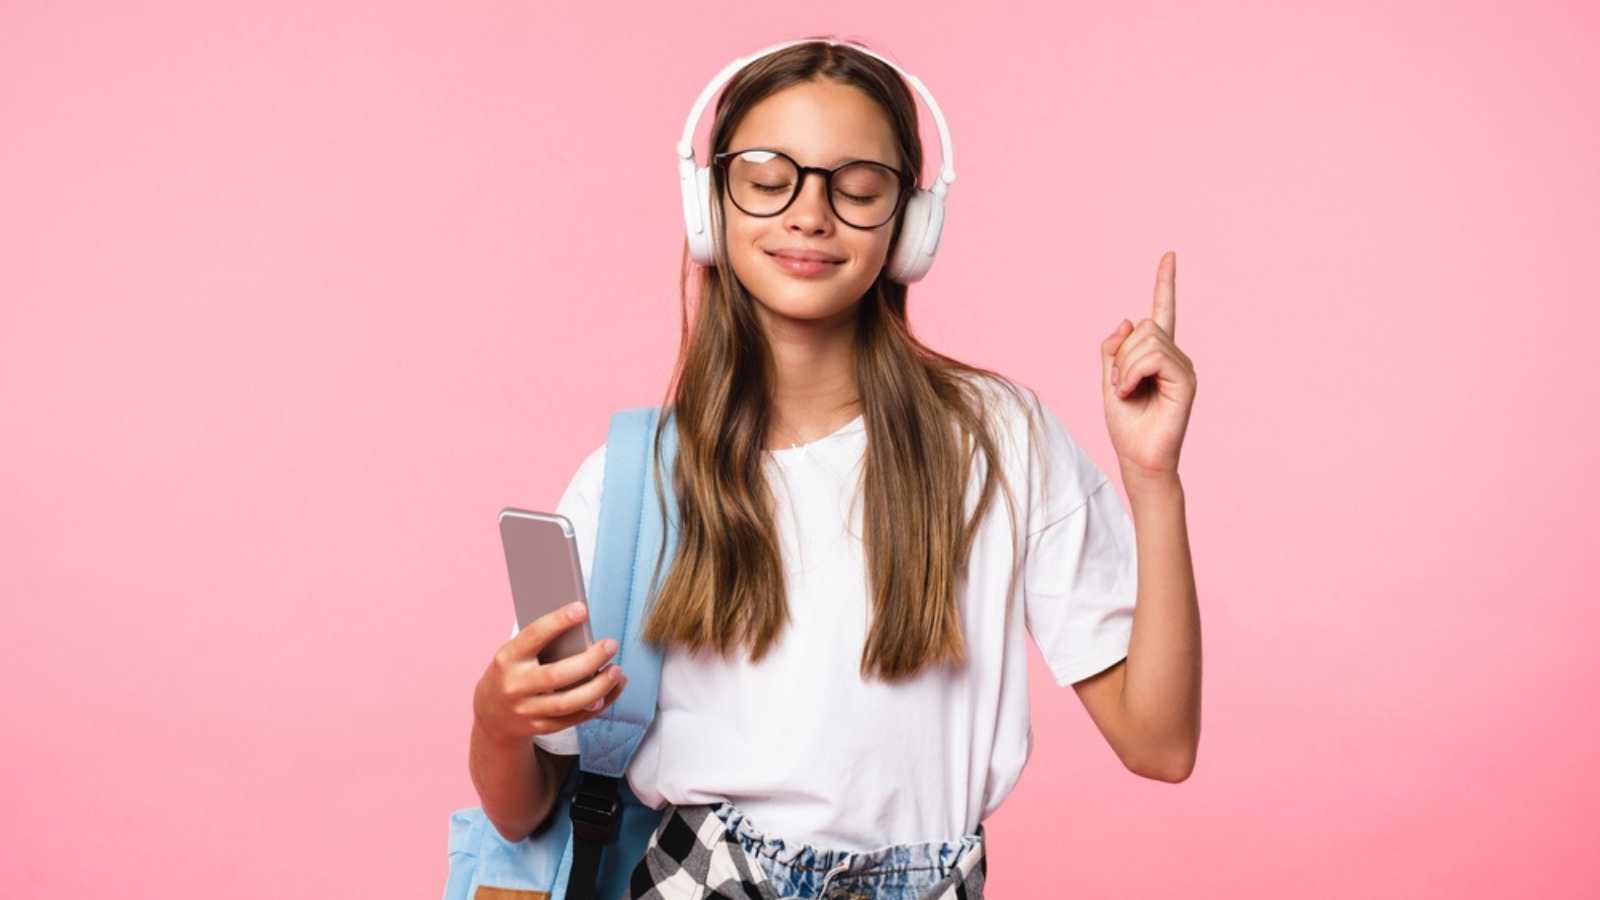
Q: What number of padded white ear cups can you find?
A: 2